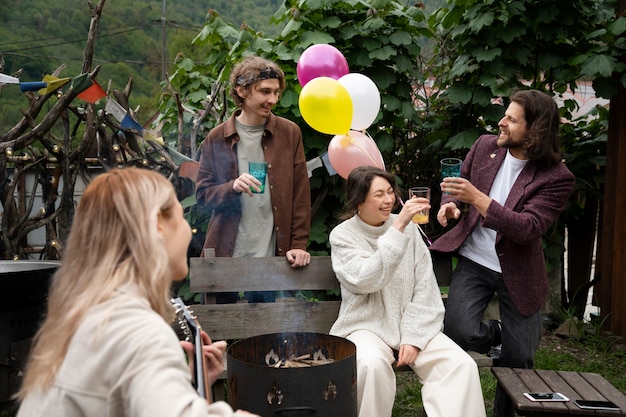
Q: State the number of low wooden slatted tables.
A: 1